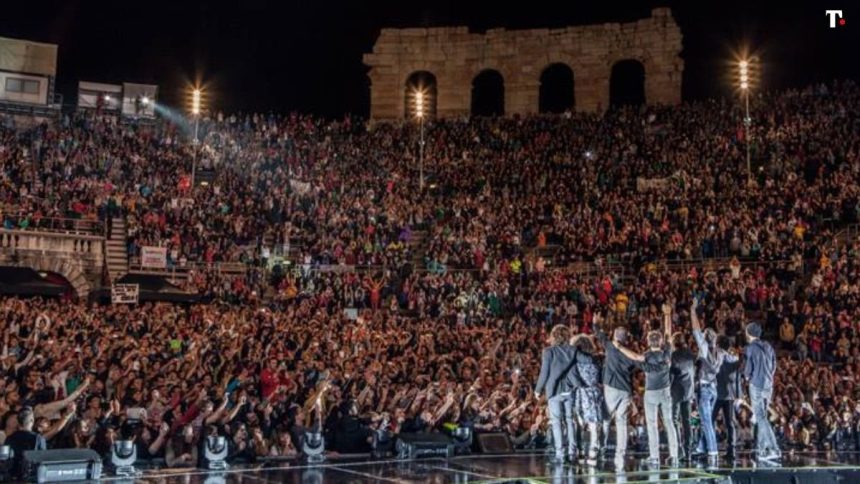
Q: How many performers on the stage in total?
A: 8